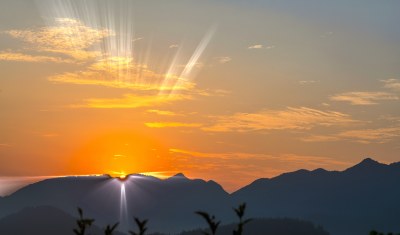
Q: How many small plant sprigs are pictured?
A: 5